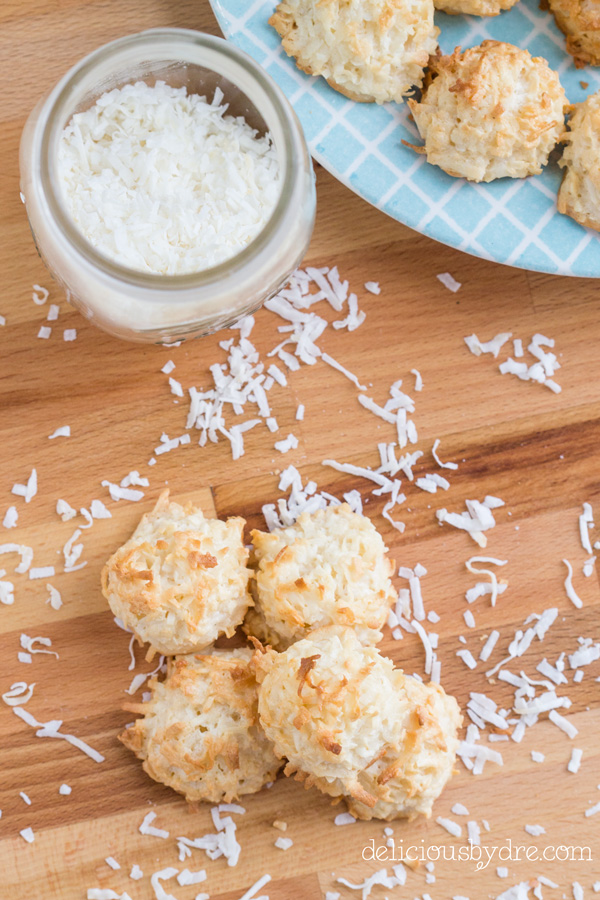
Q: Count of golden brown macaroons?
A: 10